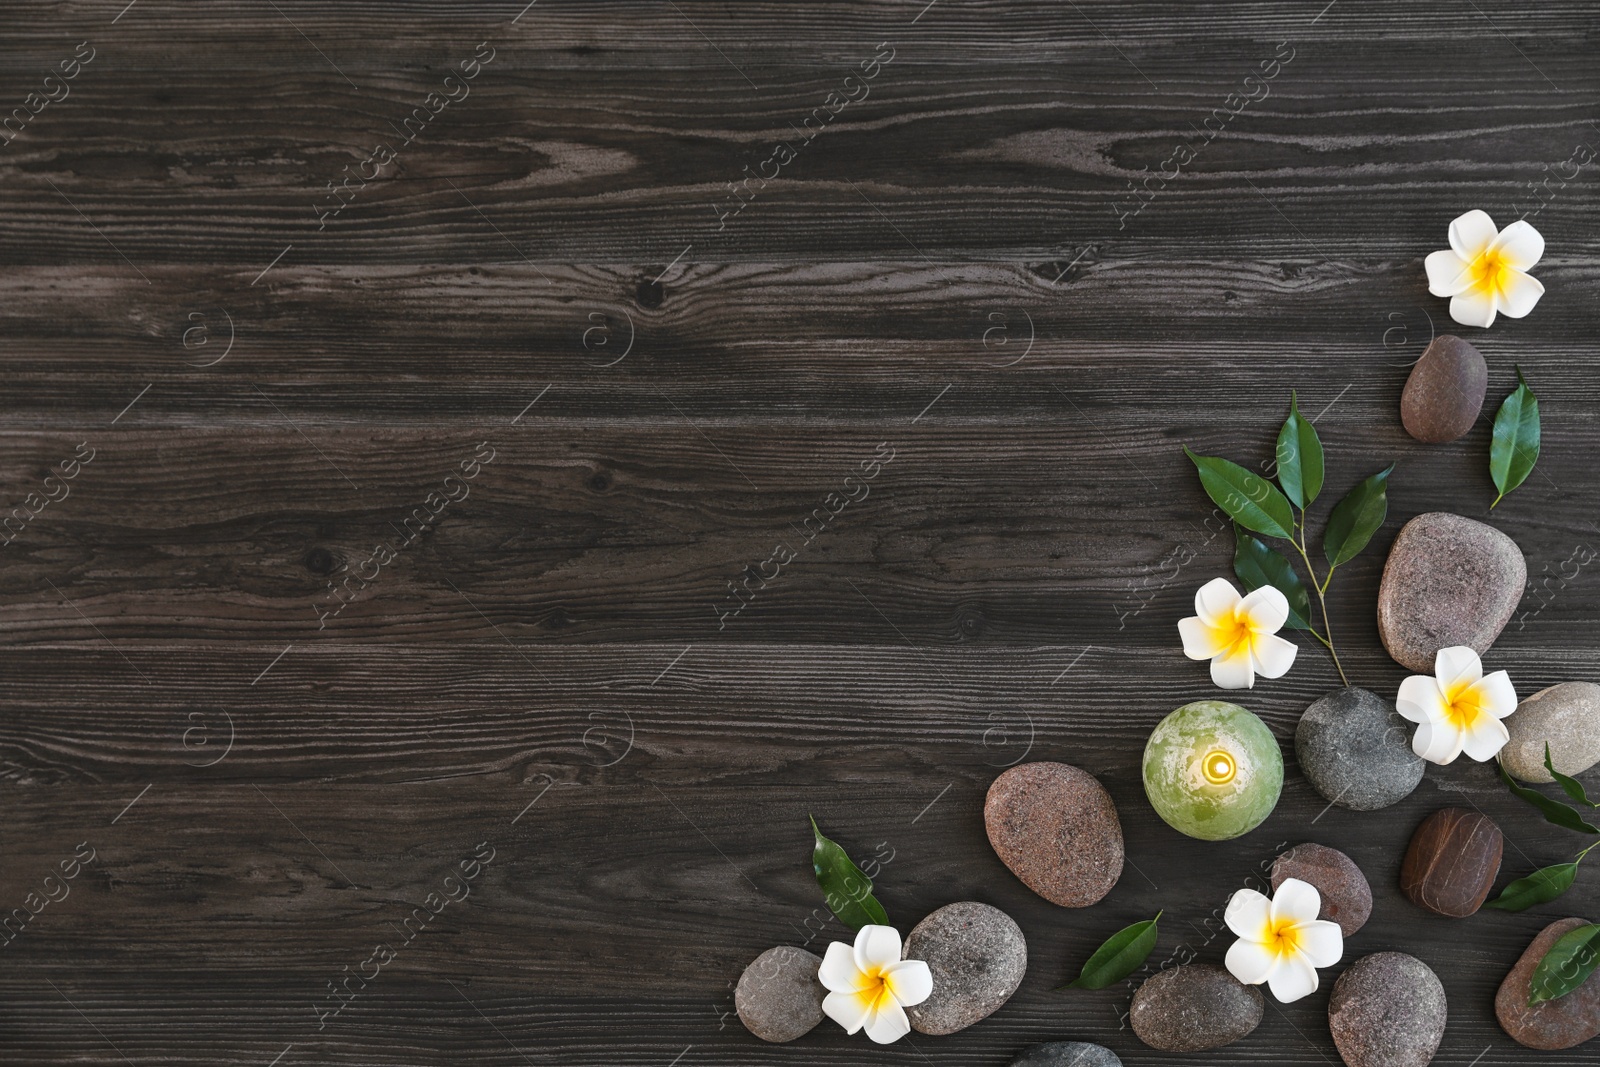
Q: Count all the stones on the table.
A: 13